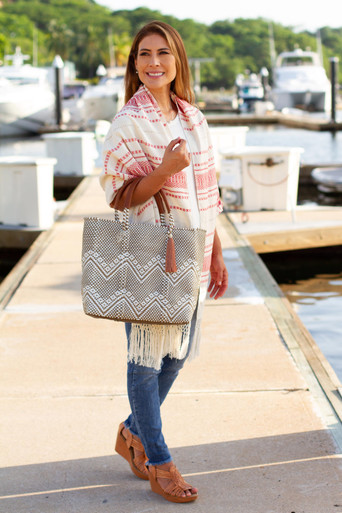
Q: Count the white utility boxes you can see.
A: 4